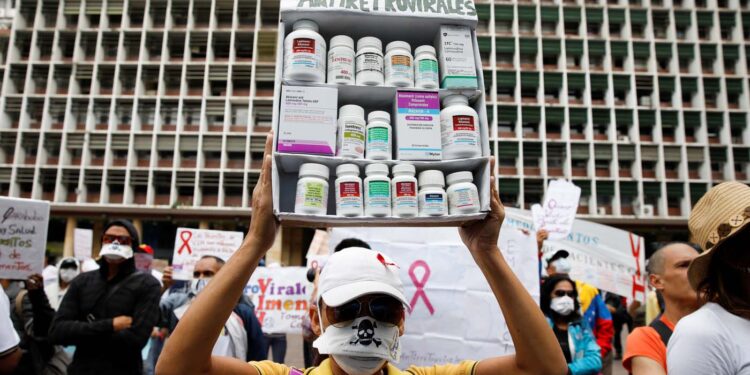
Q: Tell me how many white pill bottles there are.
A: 14